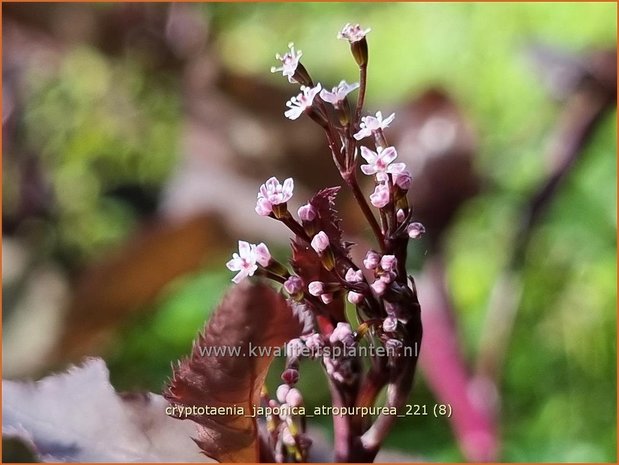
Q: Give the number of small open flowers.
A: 8